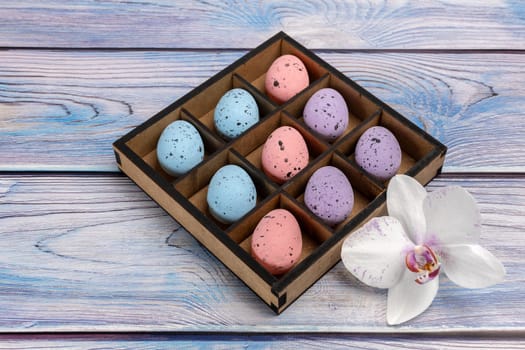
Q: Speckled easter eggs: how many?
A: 9